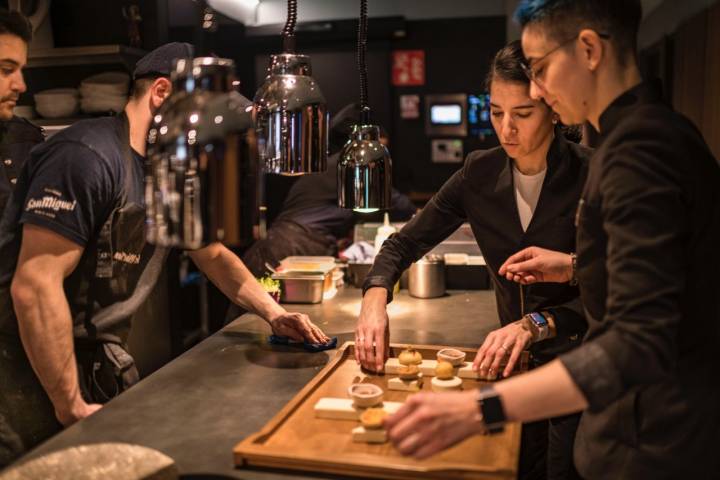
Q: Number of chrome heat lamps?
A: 3